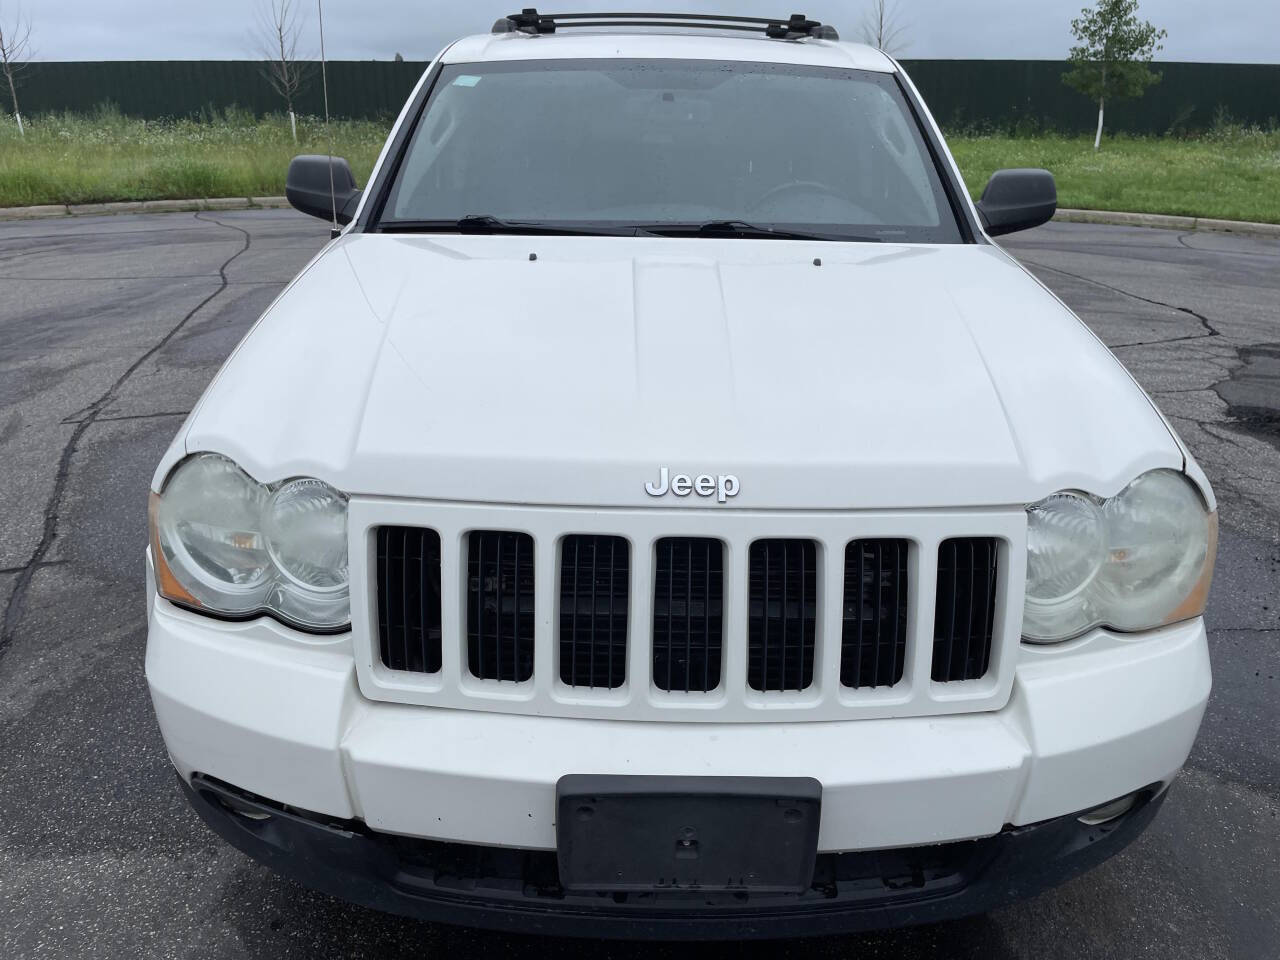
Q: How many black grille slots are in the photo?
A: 7